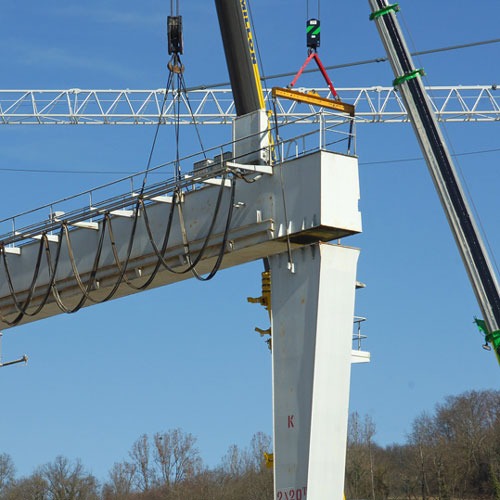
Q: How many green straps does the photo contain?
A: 3